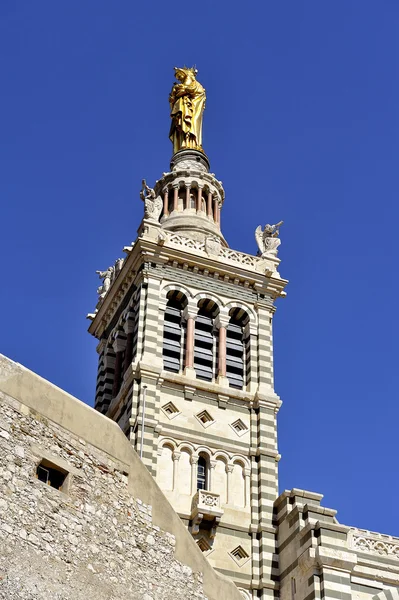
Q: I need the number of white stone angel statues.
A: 3